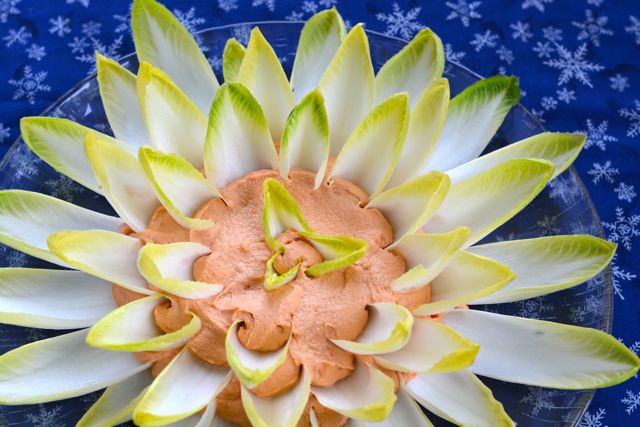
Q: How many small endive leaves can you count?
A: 3